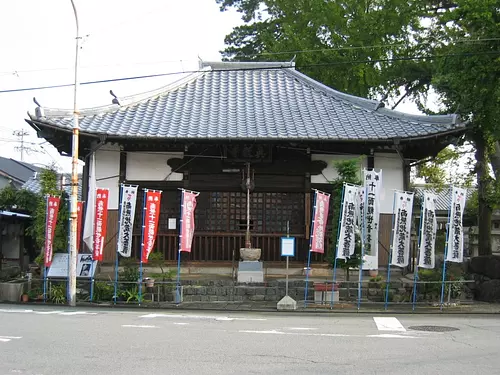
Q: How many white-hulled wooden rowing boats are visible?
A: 0